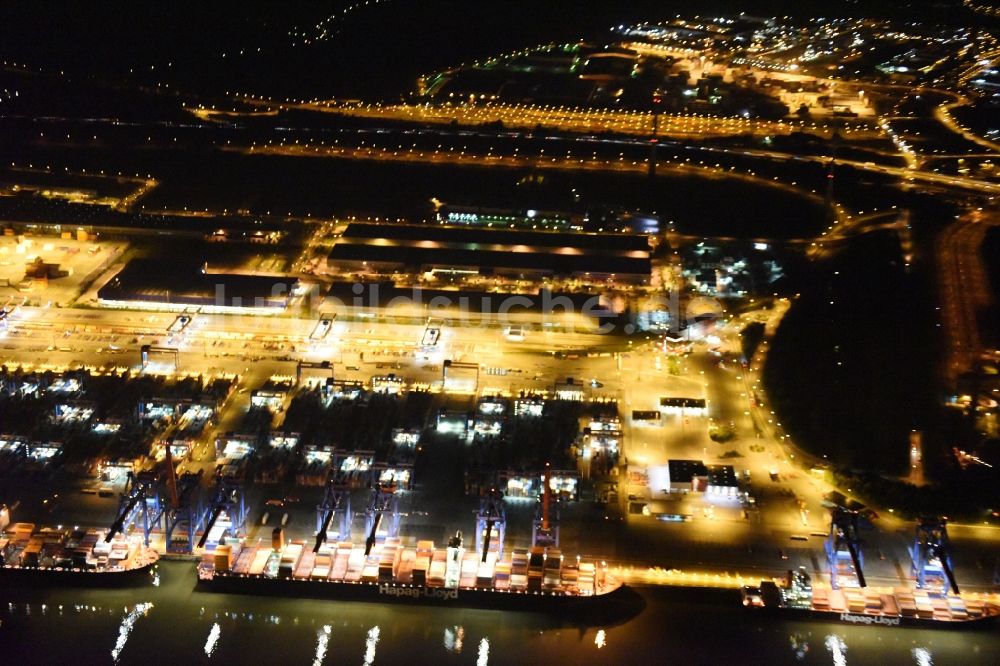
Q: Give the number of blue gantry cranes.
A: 9